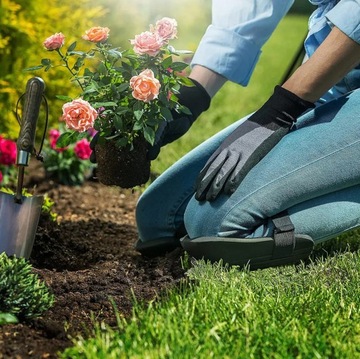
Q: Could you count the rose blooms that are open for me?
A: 6